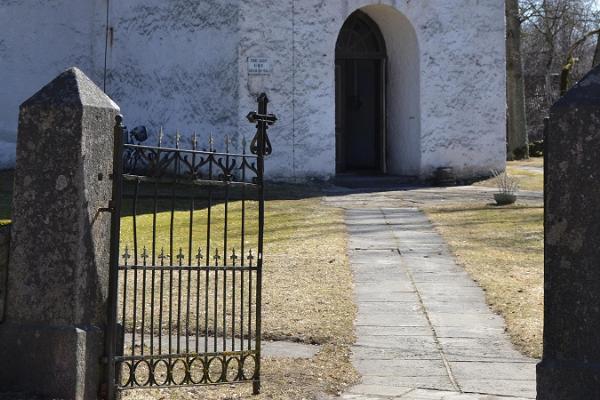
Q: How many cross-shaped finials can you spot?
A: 1